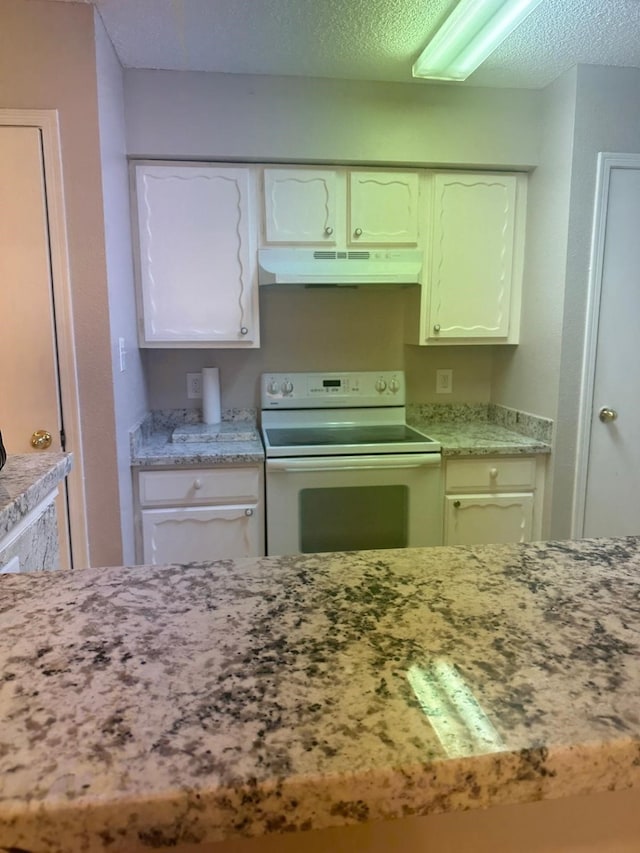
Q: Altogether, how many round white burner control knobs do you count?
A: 4